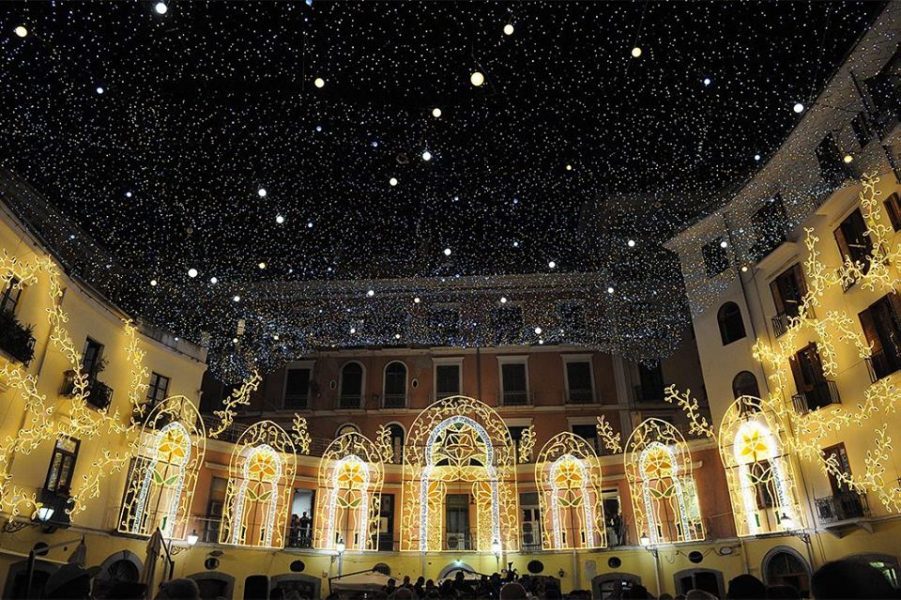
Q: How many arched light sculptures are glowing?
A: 7